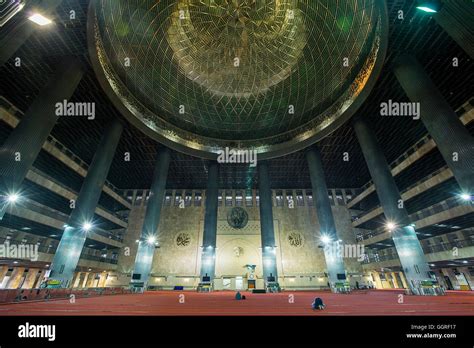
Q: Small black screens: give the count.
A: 4